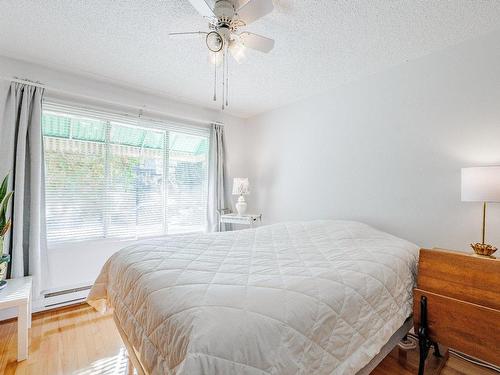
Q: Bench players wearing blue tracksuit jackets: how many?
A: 0